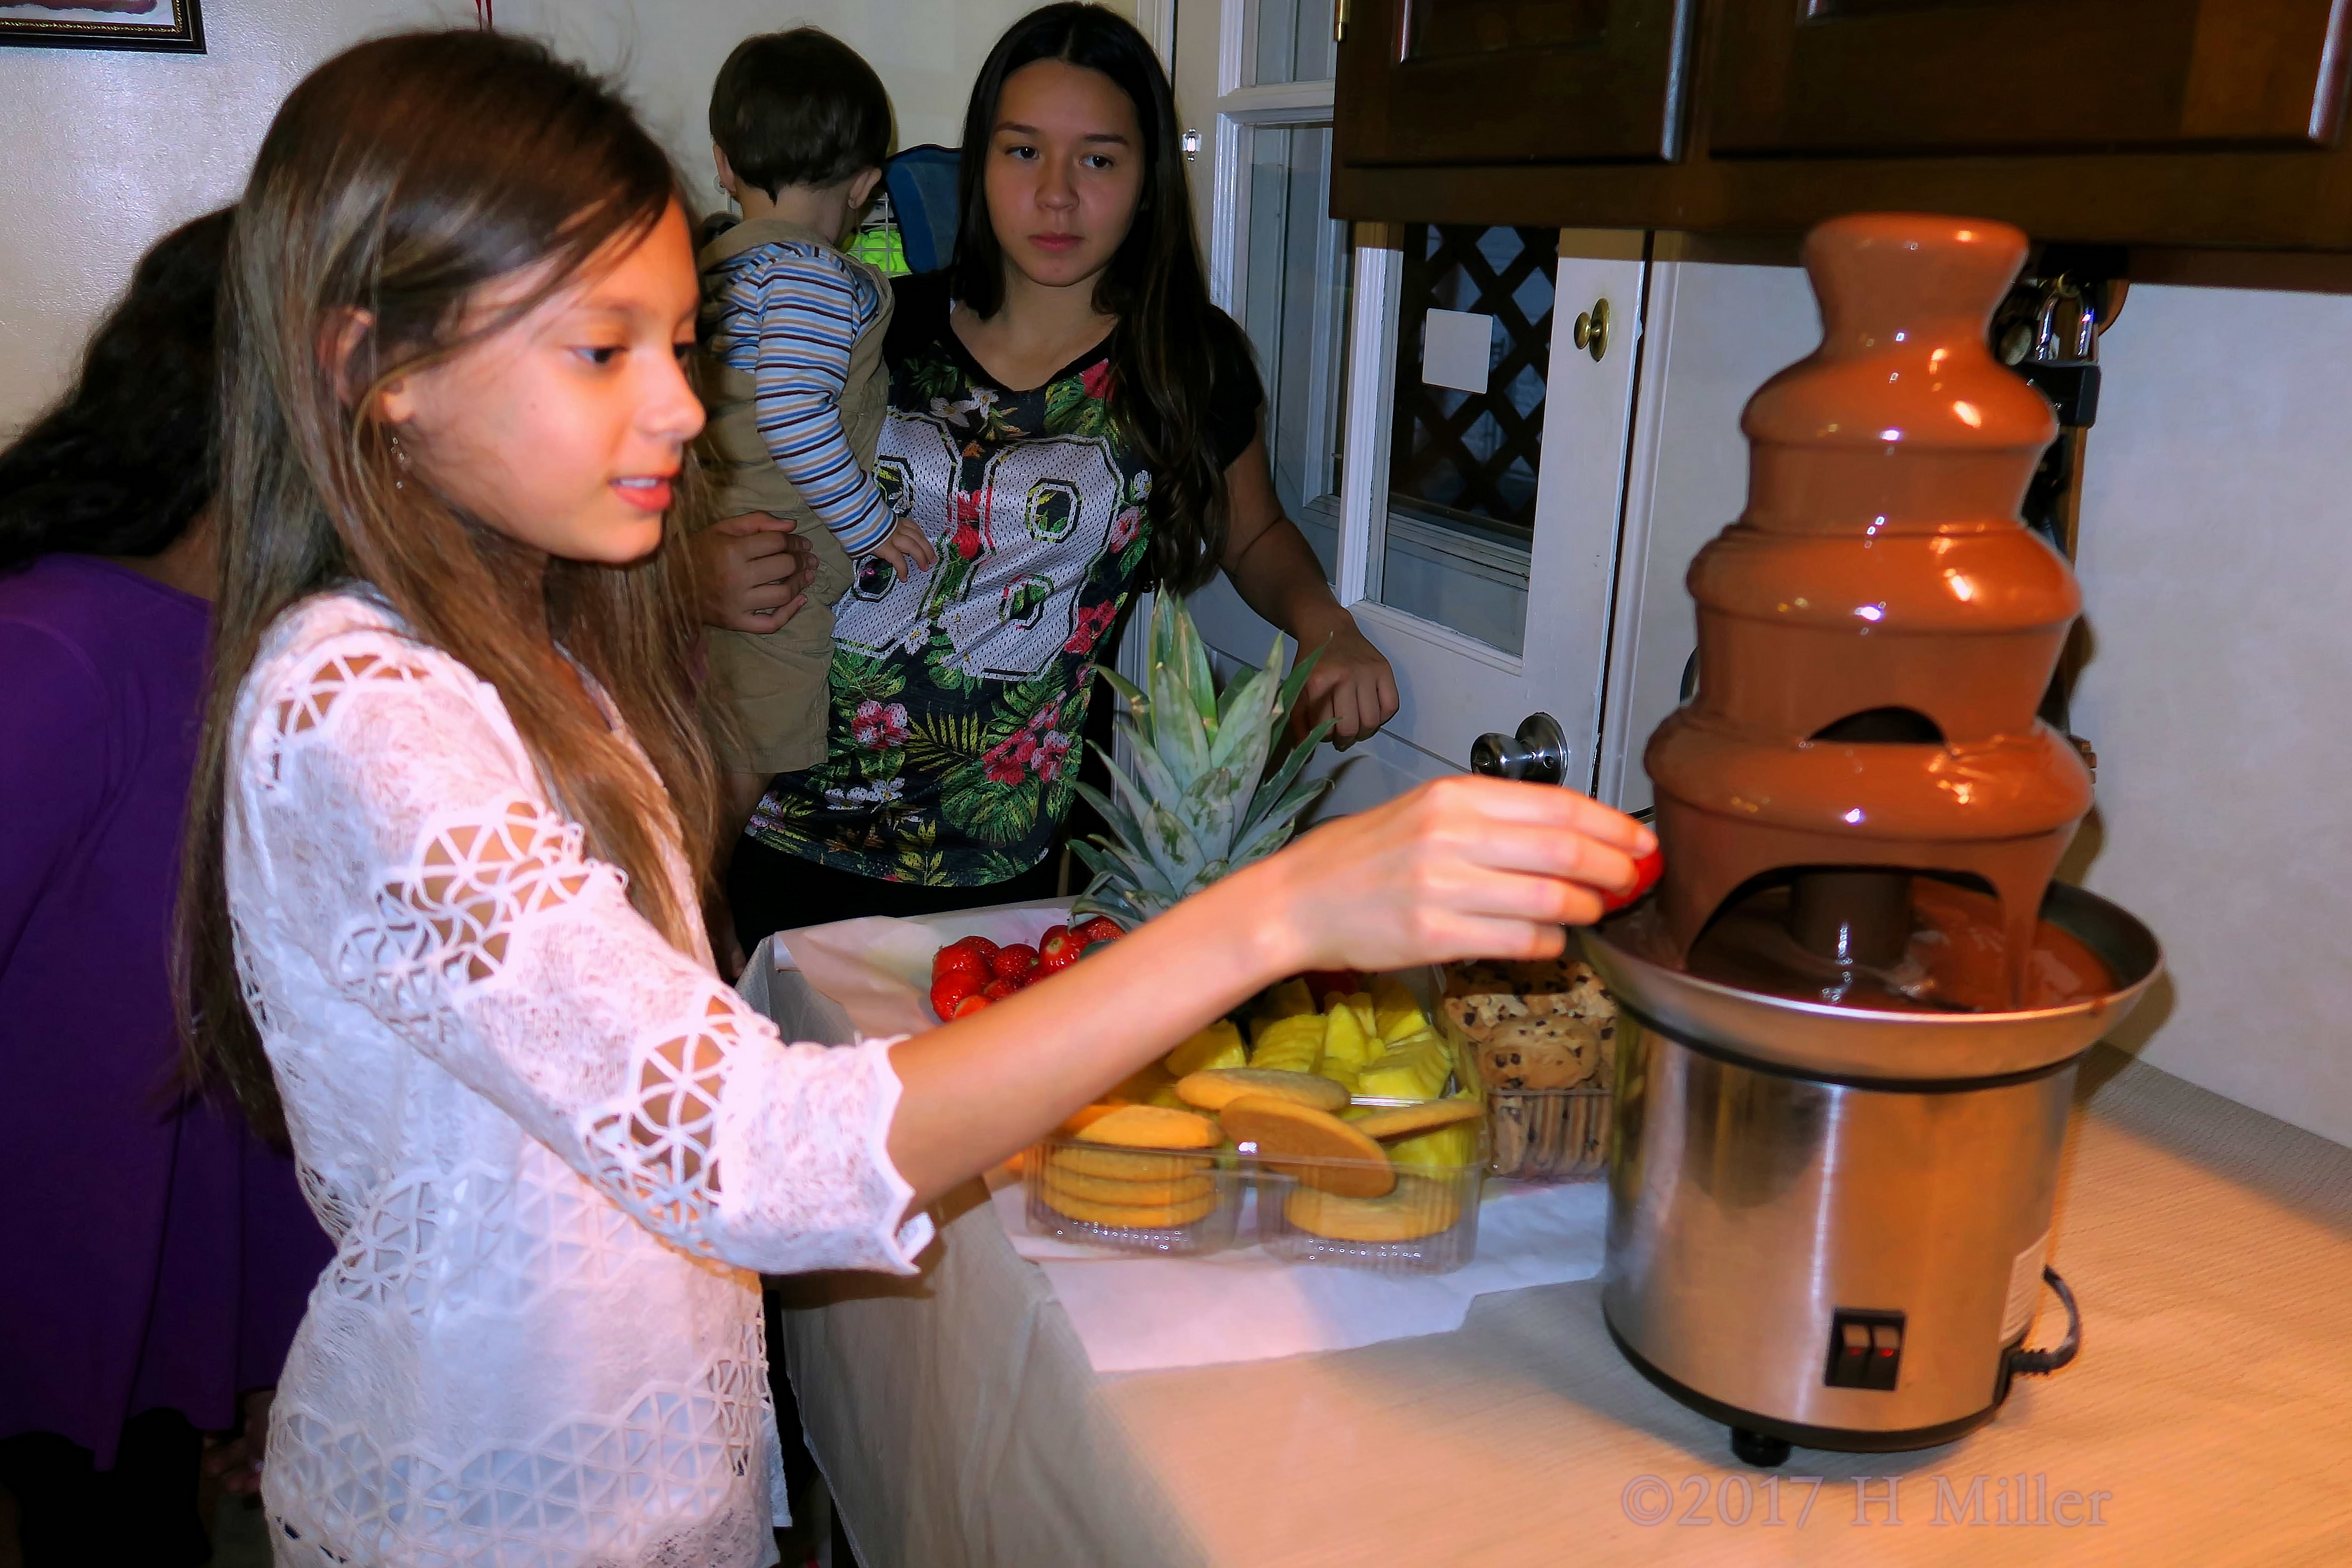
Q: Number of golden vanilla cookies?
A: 8